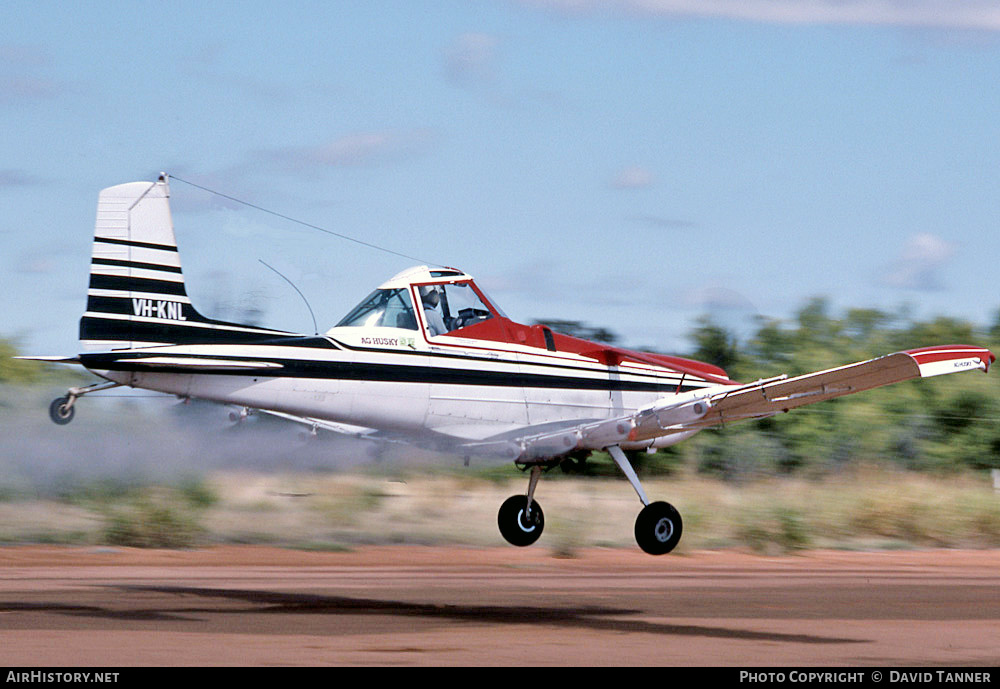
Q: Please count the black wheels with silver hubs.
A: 3